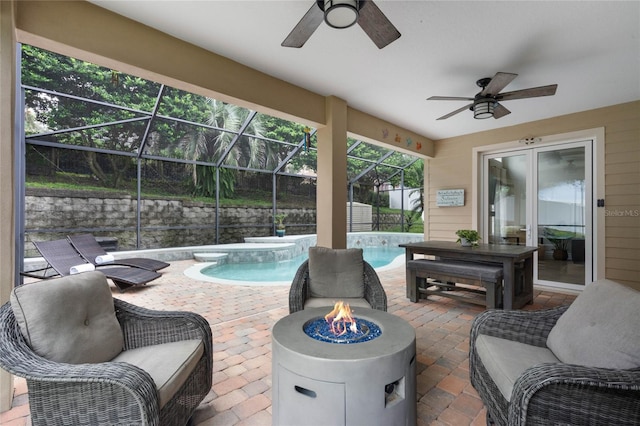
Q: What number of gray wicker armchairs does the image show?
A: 3